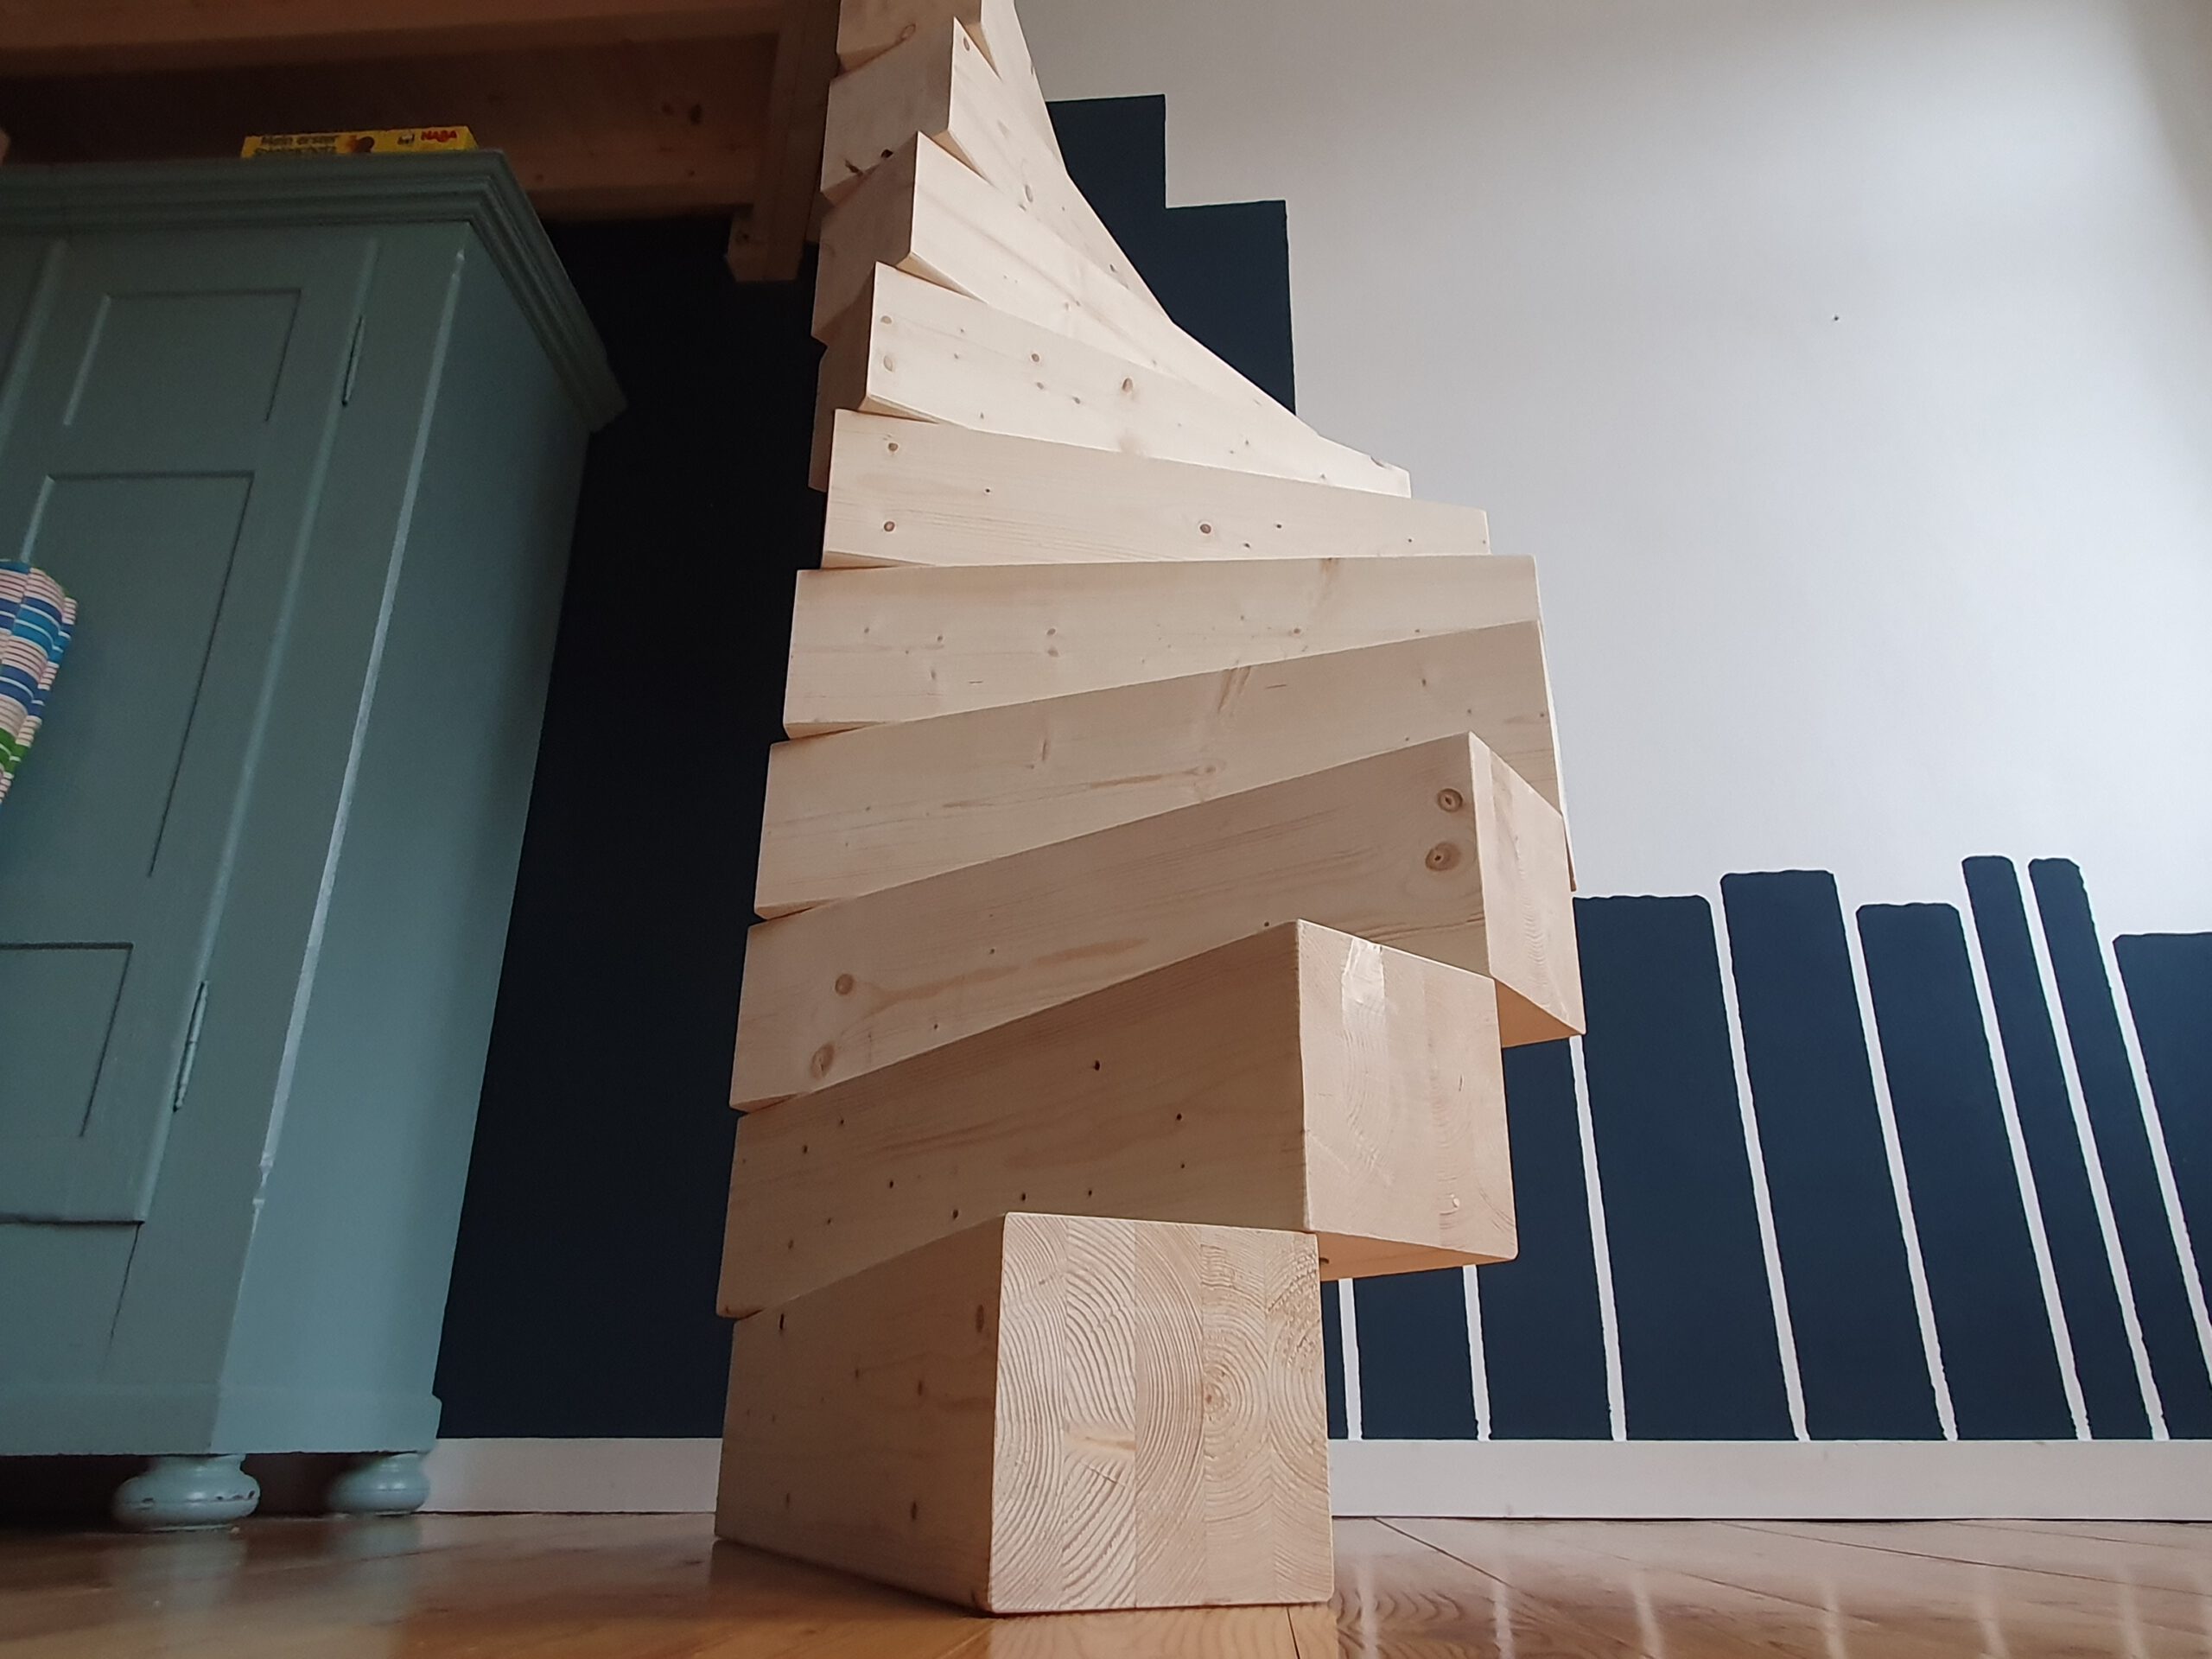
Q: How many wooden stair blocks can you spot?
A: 10